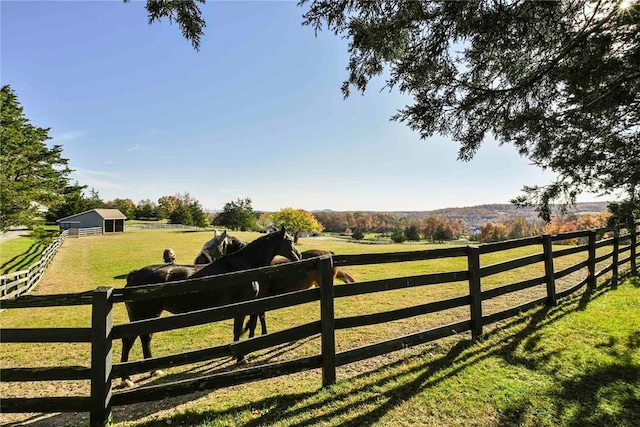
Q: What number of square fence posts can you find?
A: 7